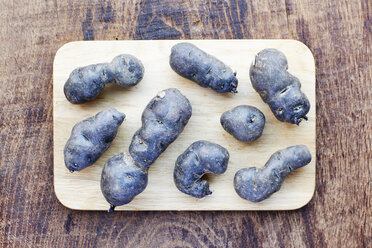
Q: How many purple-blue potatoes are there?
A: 8